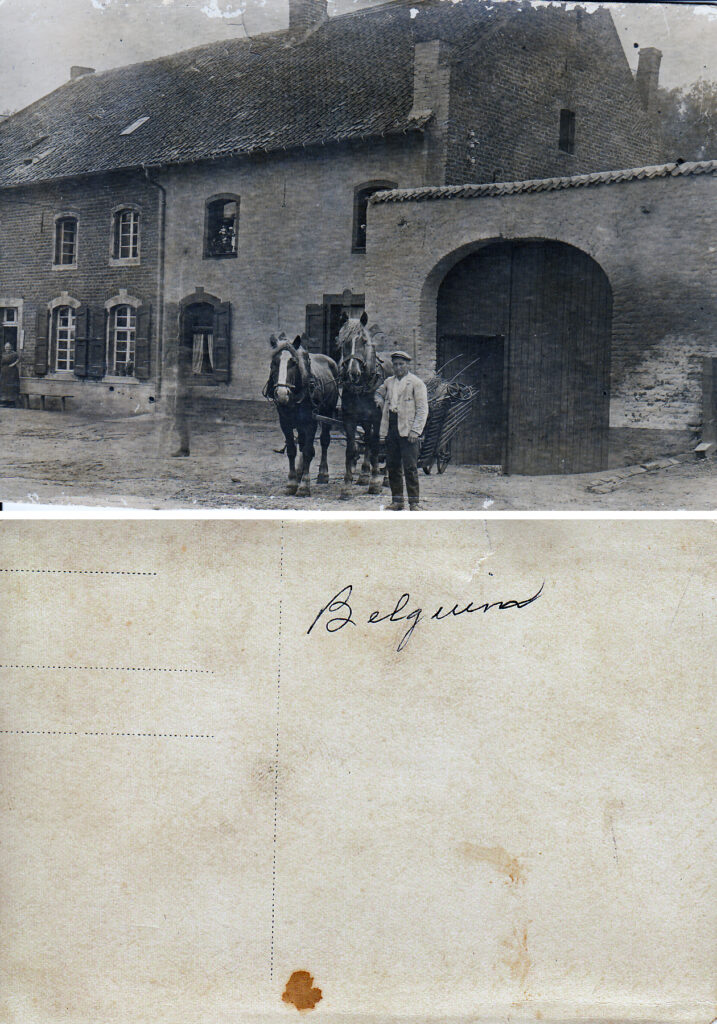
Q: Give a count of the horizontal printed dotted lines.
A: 3